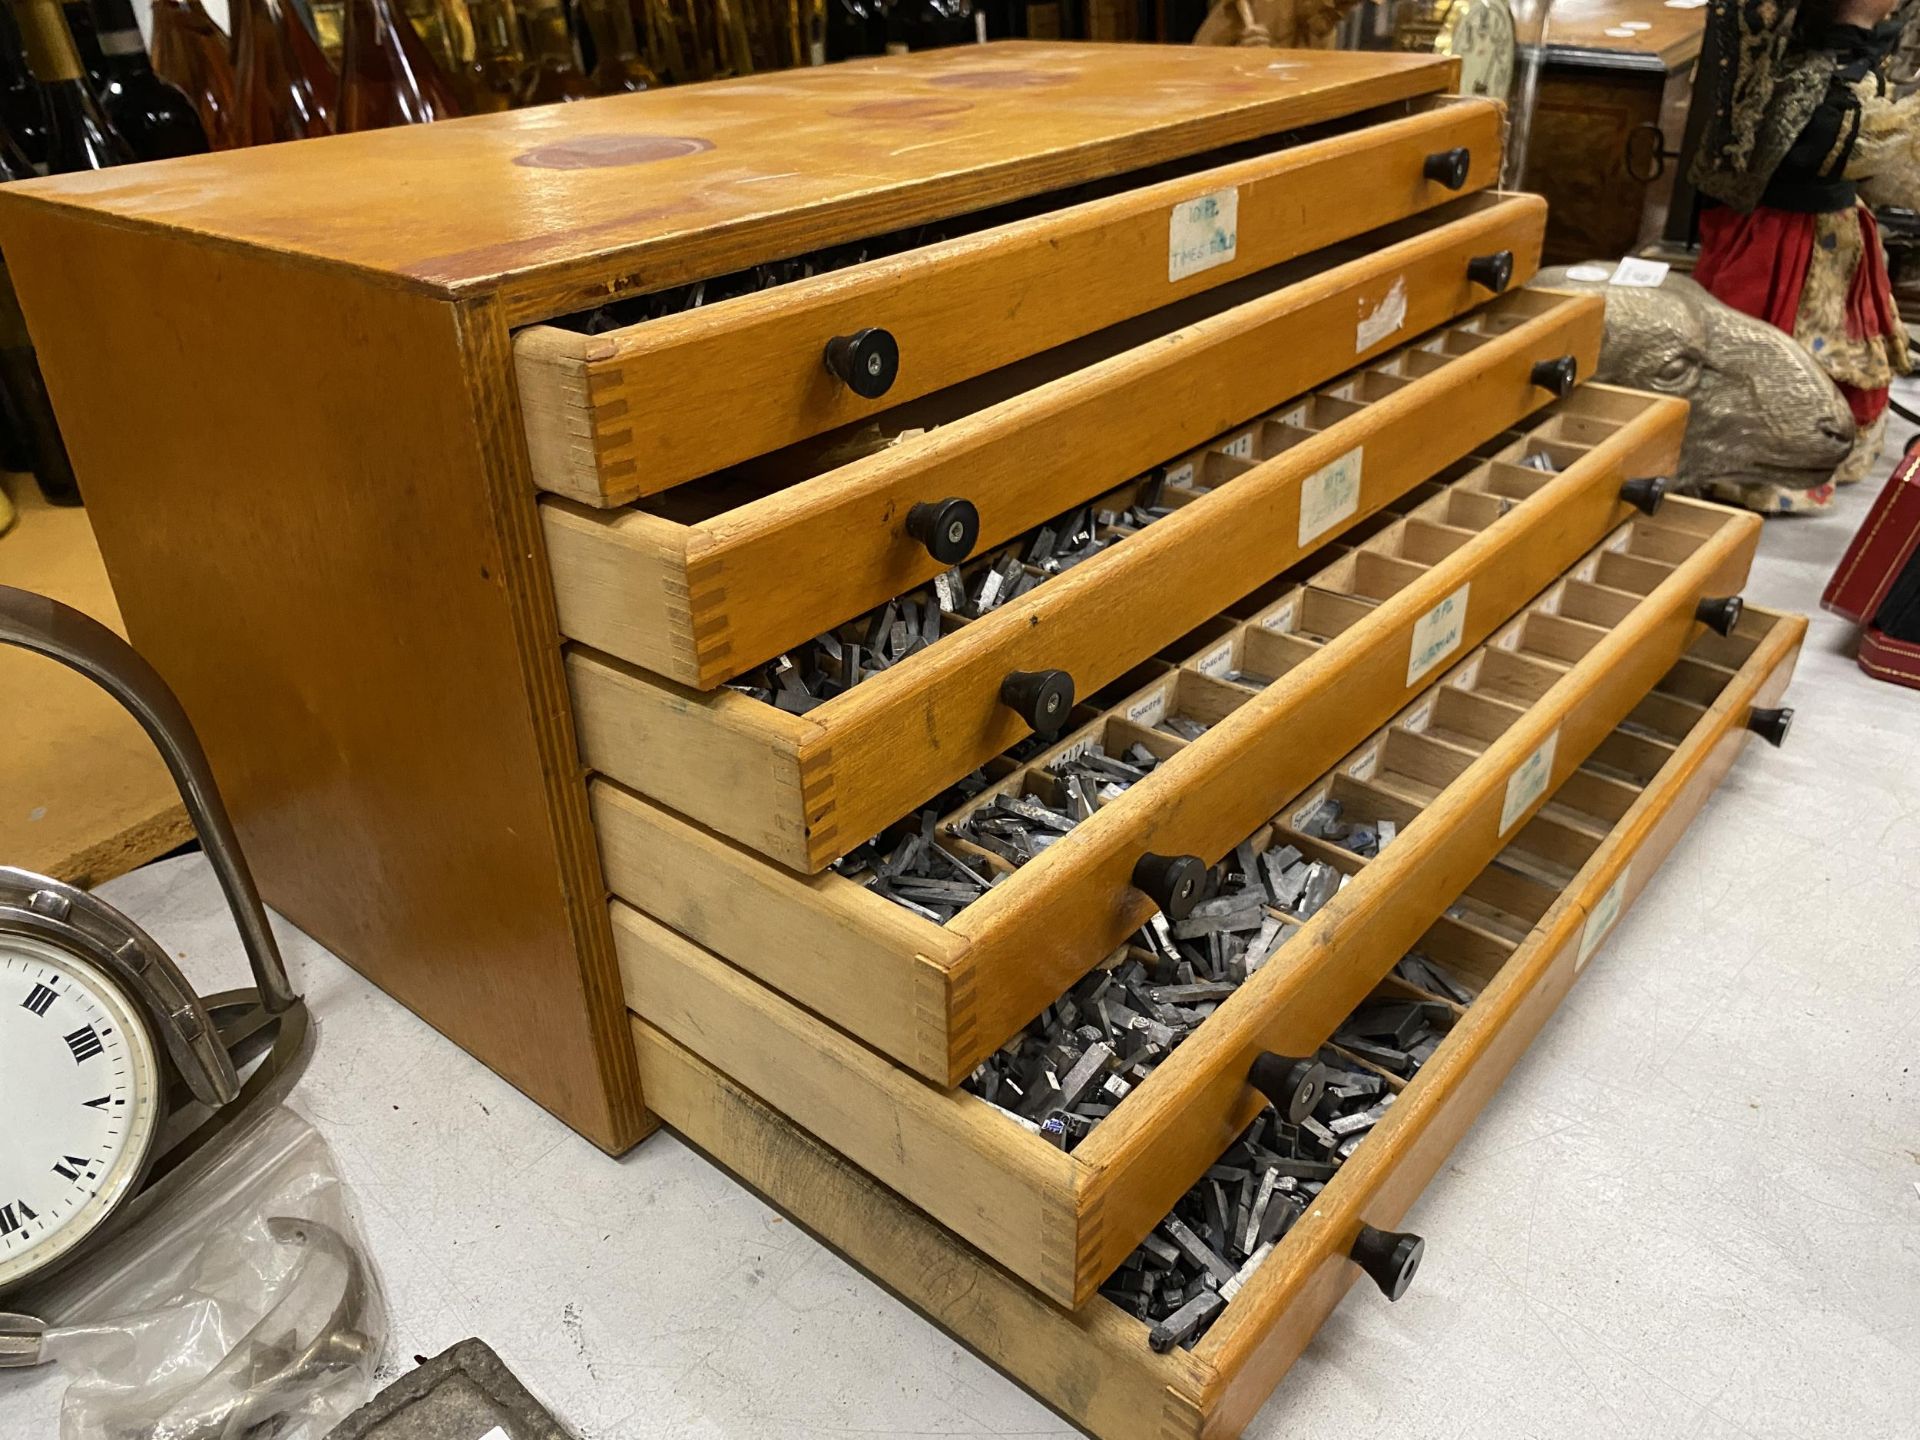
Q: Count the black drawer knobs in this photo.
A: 12